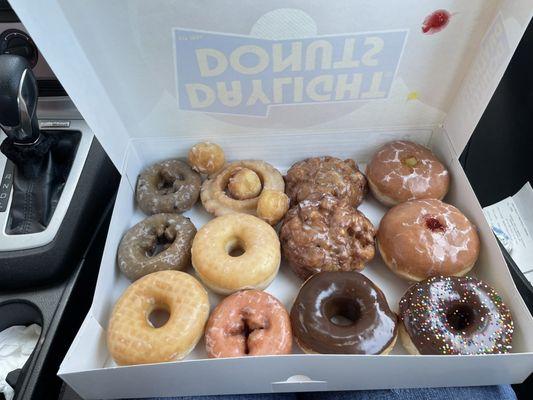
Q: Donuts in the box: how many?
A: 12